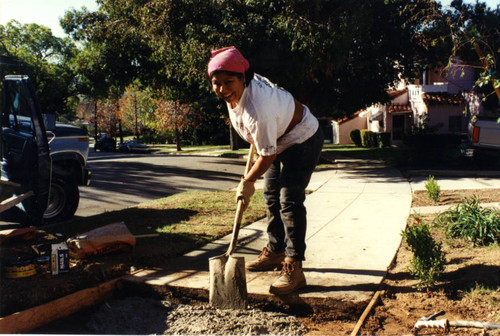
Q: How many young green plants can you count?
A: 3